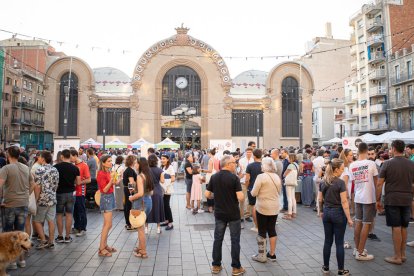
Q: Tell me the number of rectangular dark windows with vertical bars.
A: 2